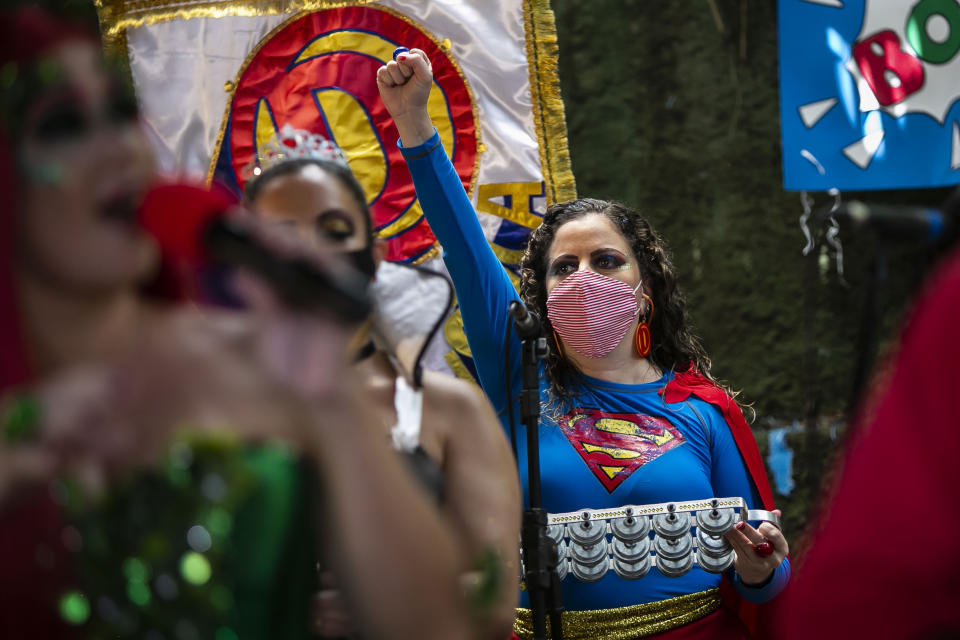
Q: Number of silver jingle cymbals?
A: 15